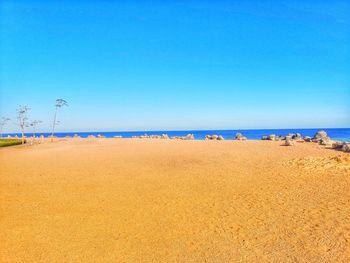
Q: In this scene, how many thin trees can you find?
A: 4